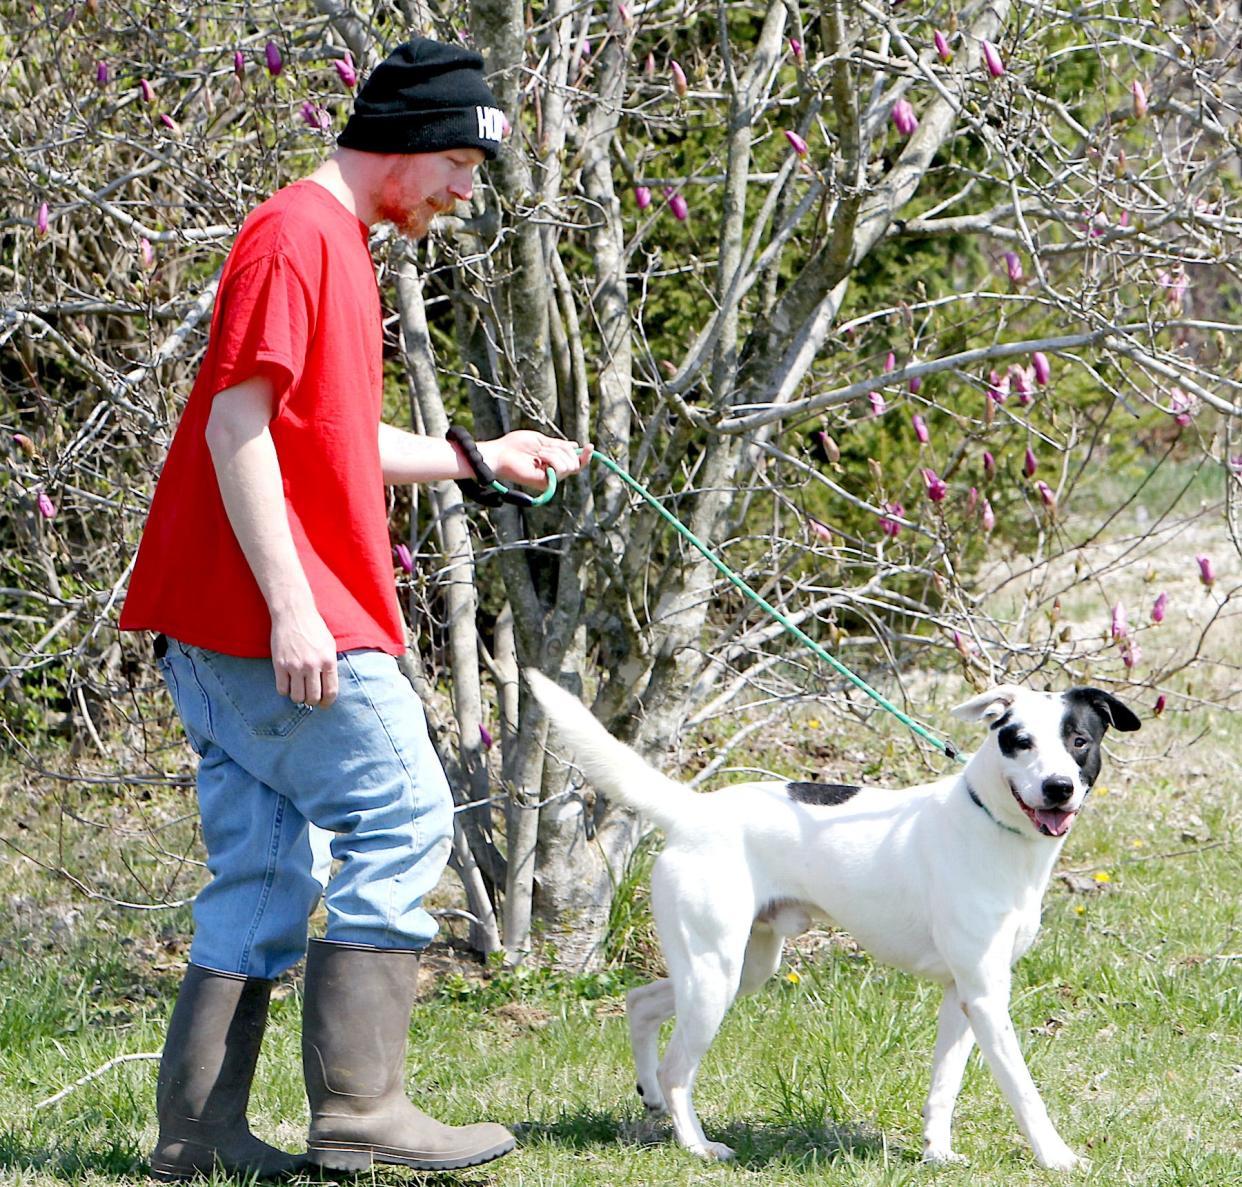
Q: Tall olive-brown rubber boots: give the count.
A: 2